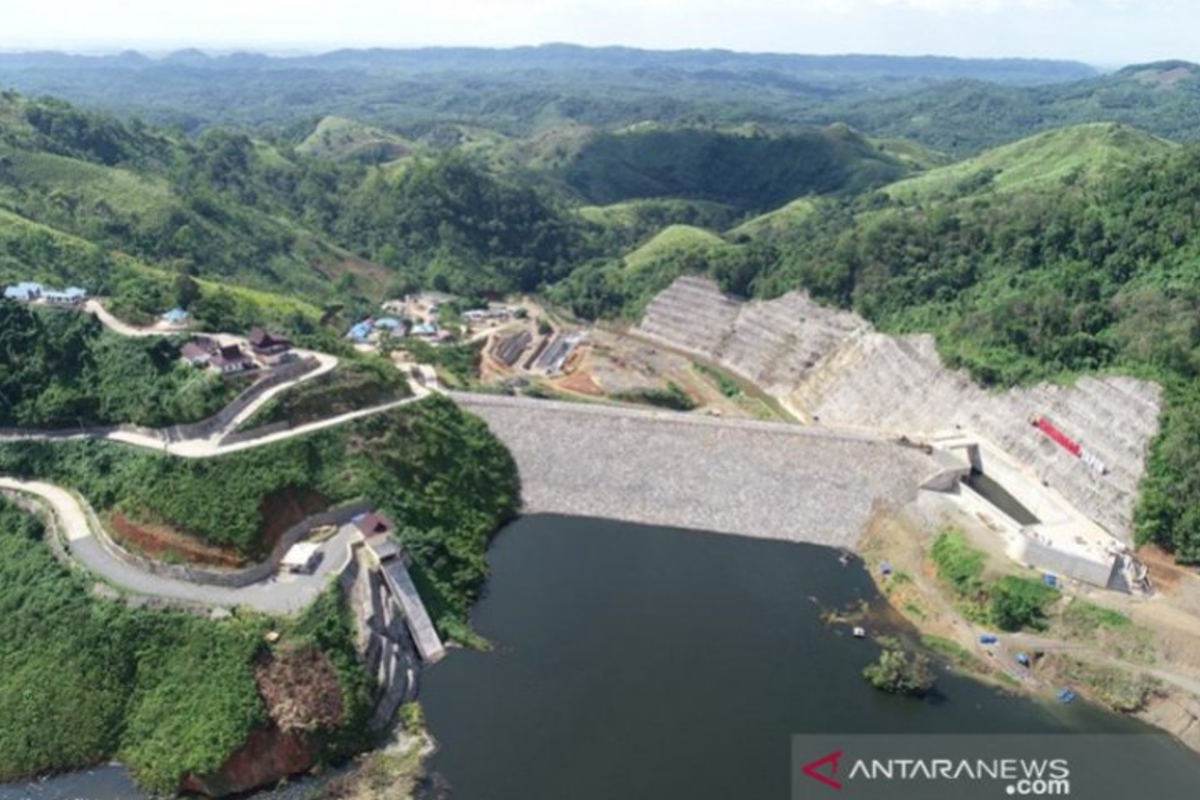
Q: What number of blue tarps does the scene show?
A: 5